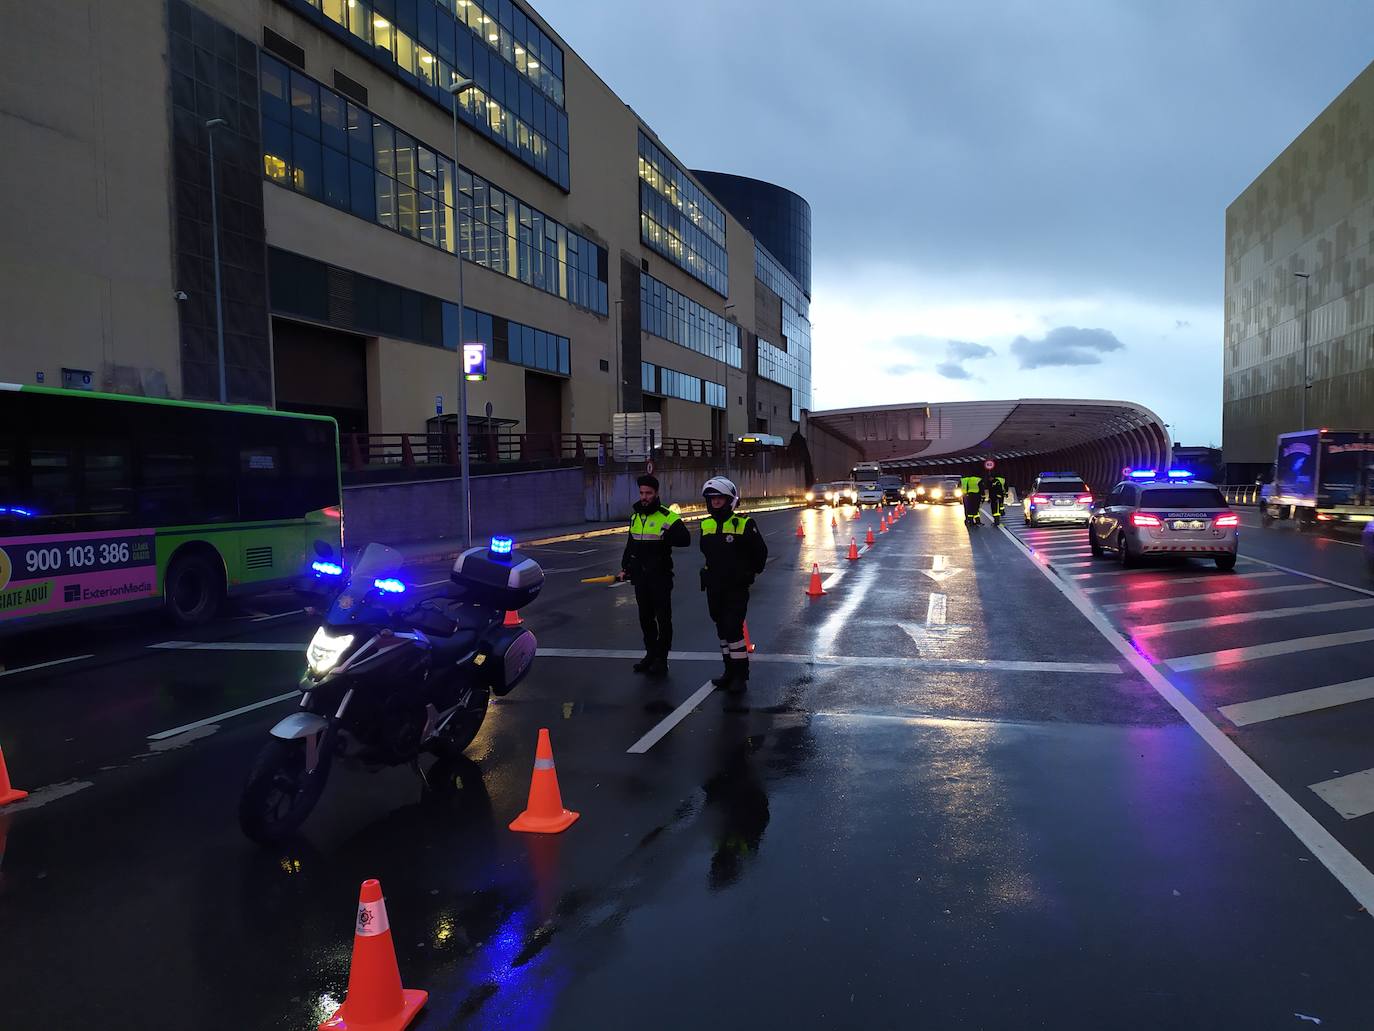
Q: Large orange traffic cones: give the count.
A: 3